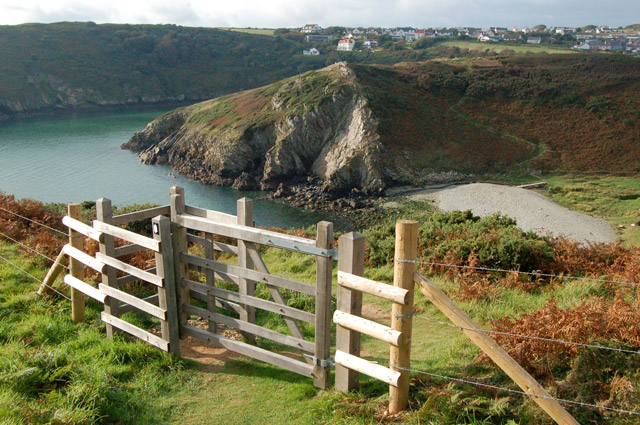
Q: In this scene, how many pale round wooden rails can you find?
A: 6